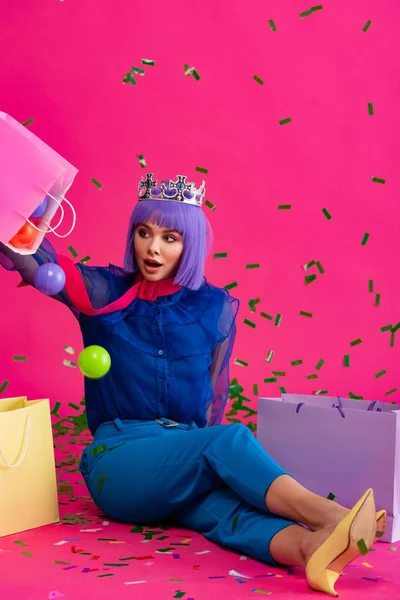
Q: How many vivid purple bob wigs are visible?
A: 1